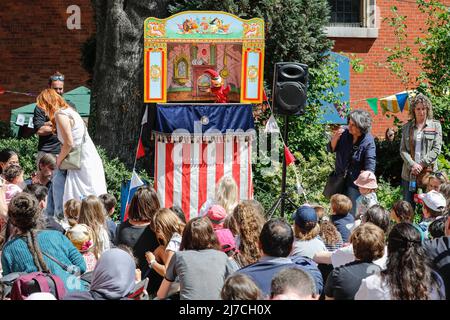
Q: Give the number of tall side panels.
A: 2